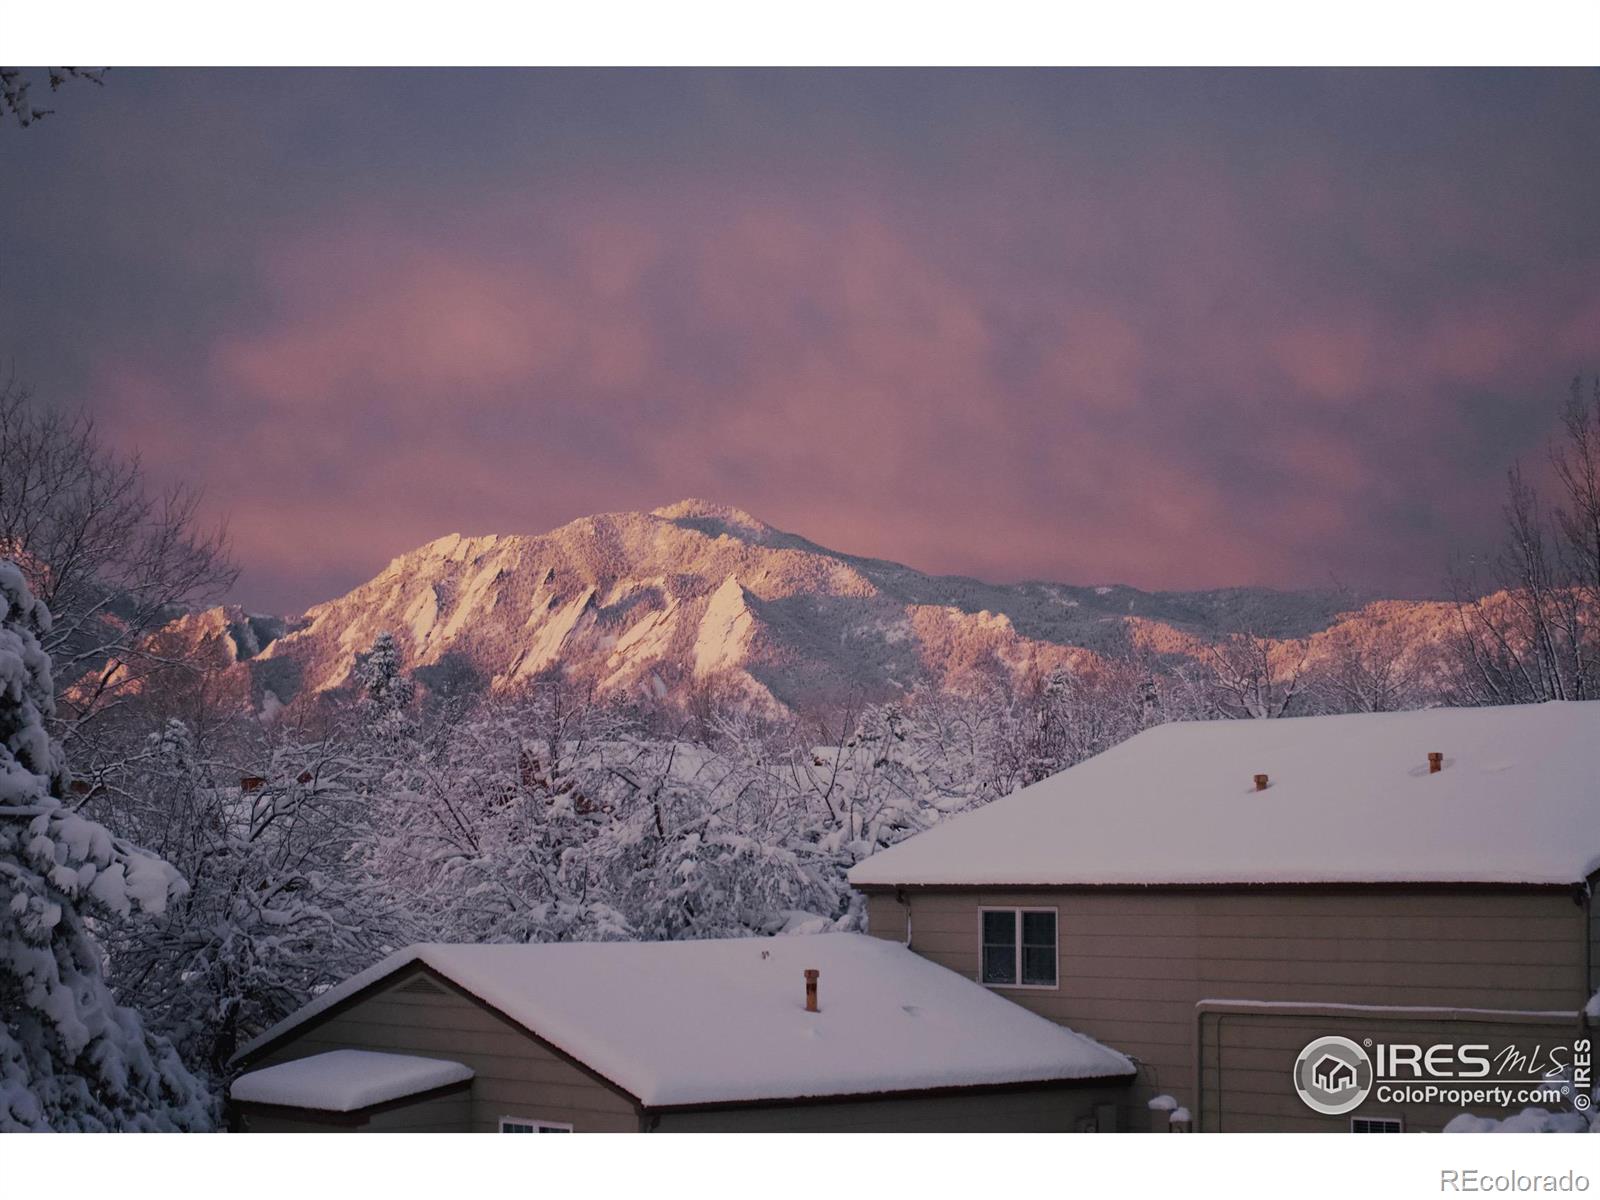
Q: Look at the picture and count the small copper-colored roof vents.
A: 3